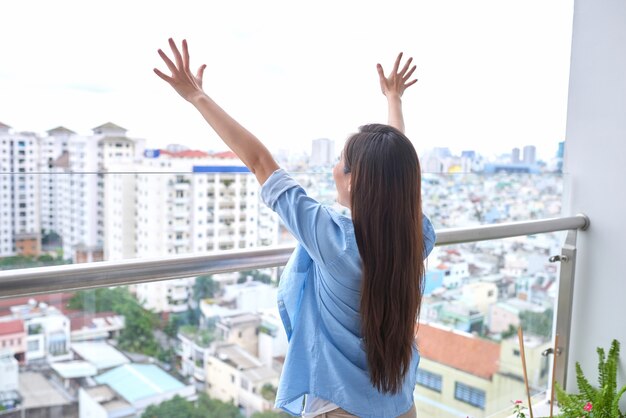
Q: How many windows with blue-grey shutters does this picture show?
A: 2